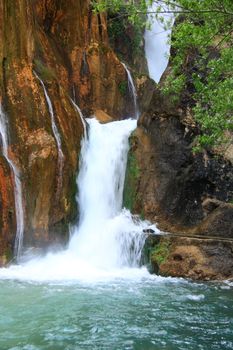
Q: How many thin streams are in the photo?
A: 4